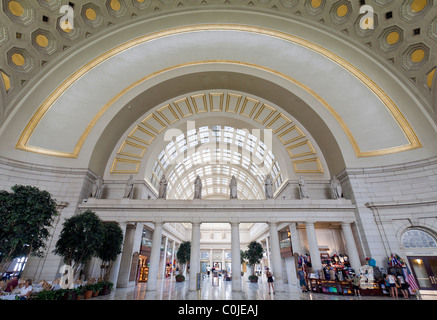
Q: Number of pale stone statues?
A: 8